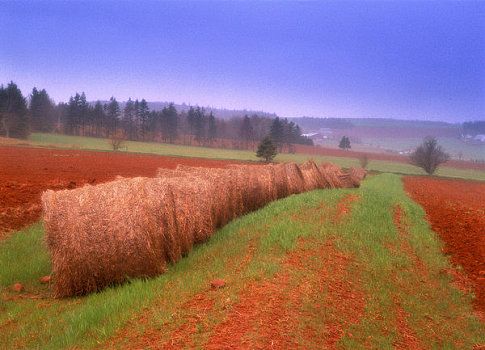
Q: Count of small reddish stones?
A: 3